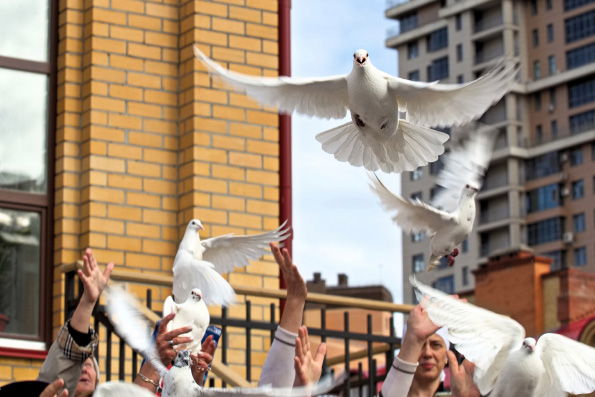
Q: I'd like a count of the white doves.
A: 6